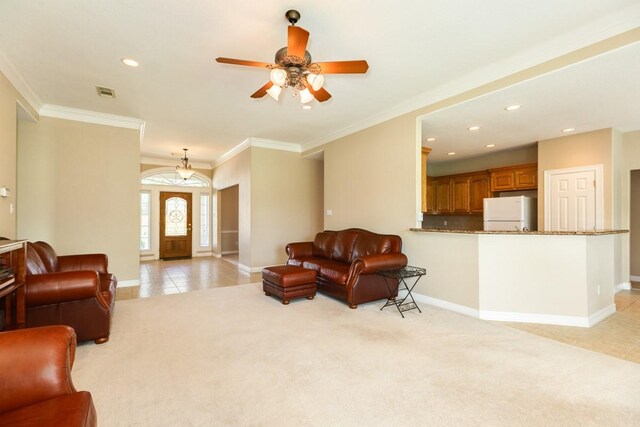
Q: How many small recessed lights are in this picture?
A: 8